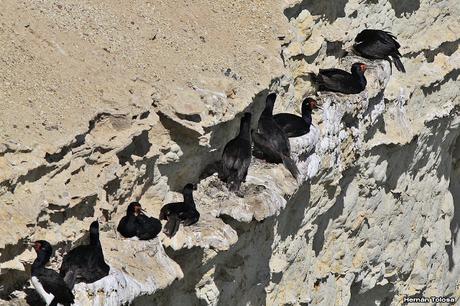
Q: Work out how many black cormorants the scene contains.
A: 9